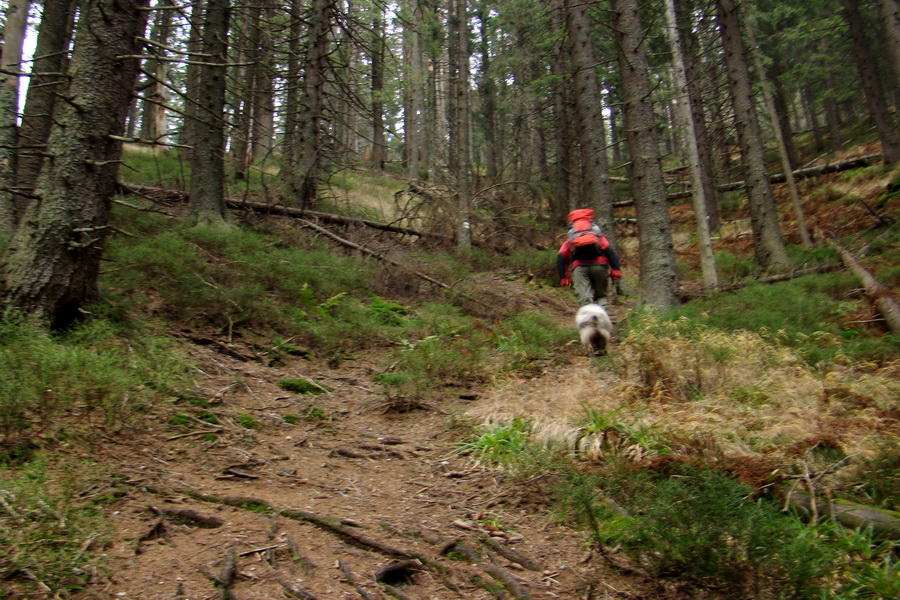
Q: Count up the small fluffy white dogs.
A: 1